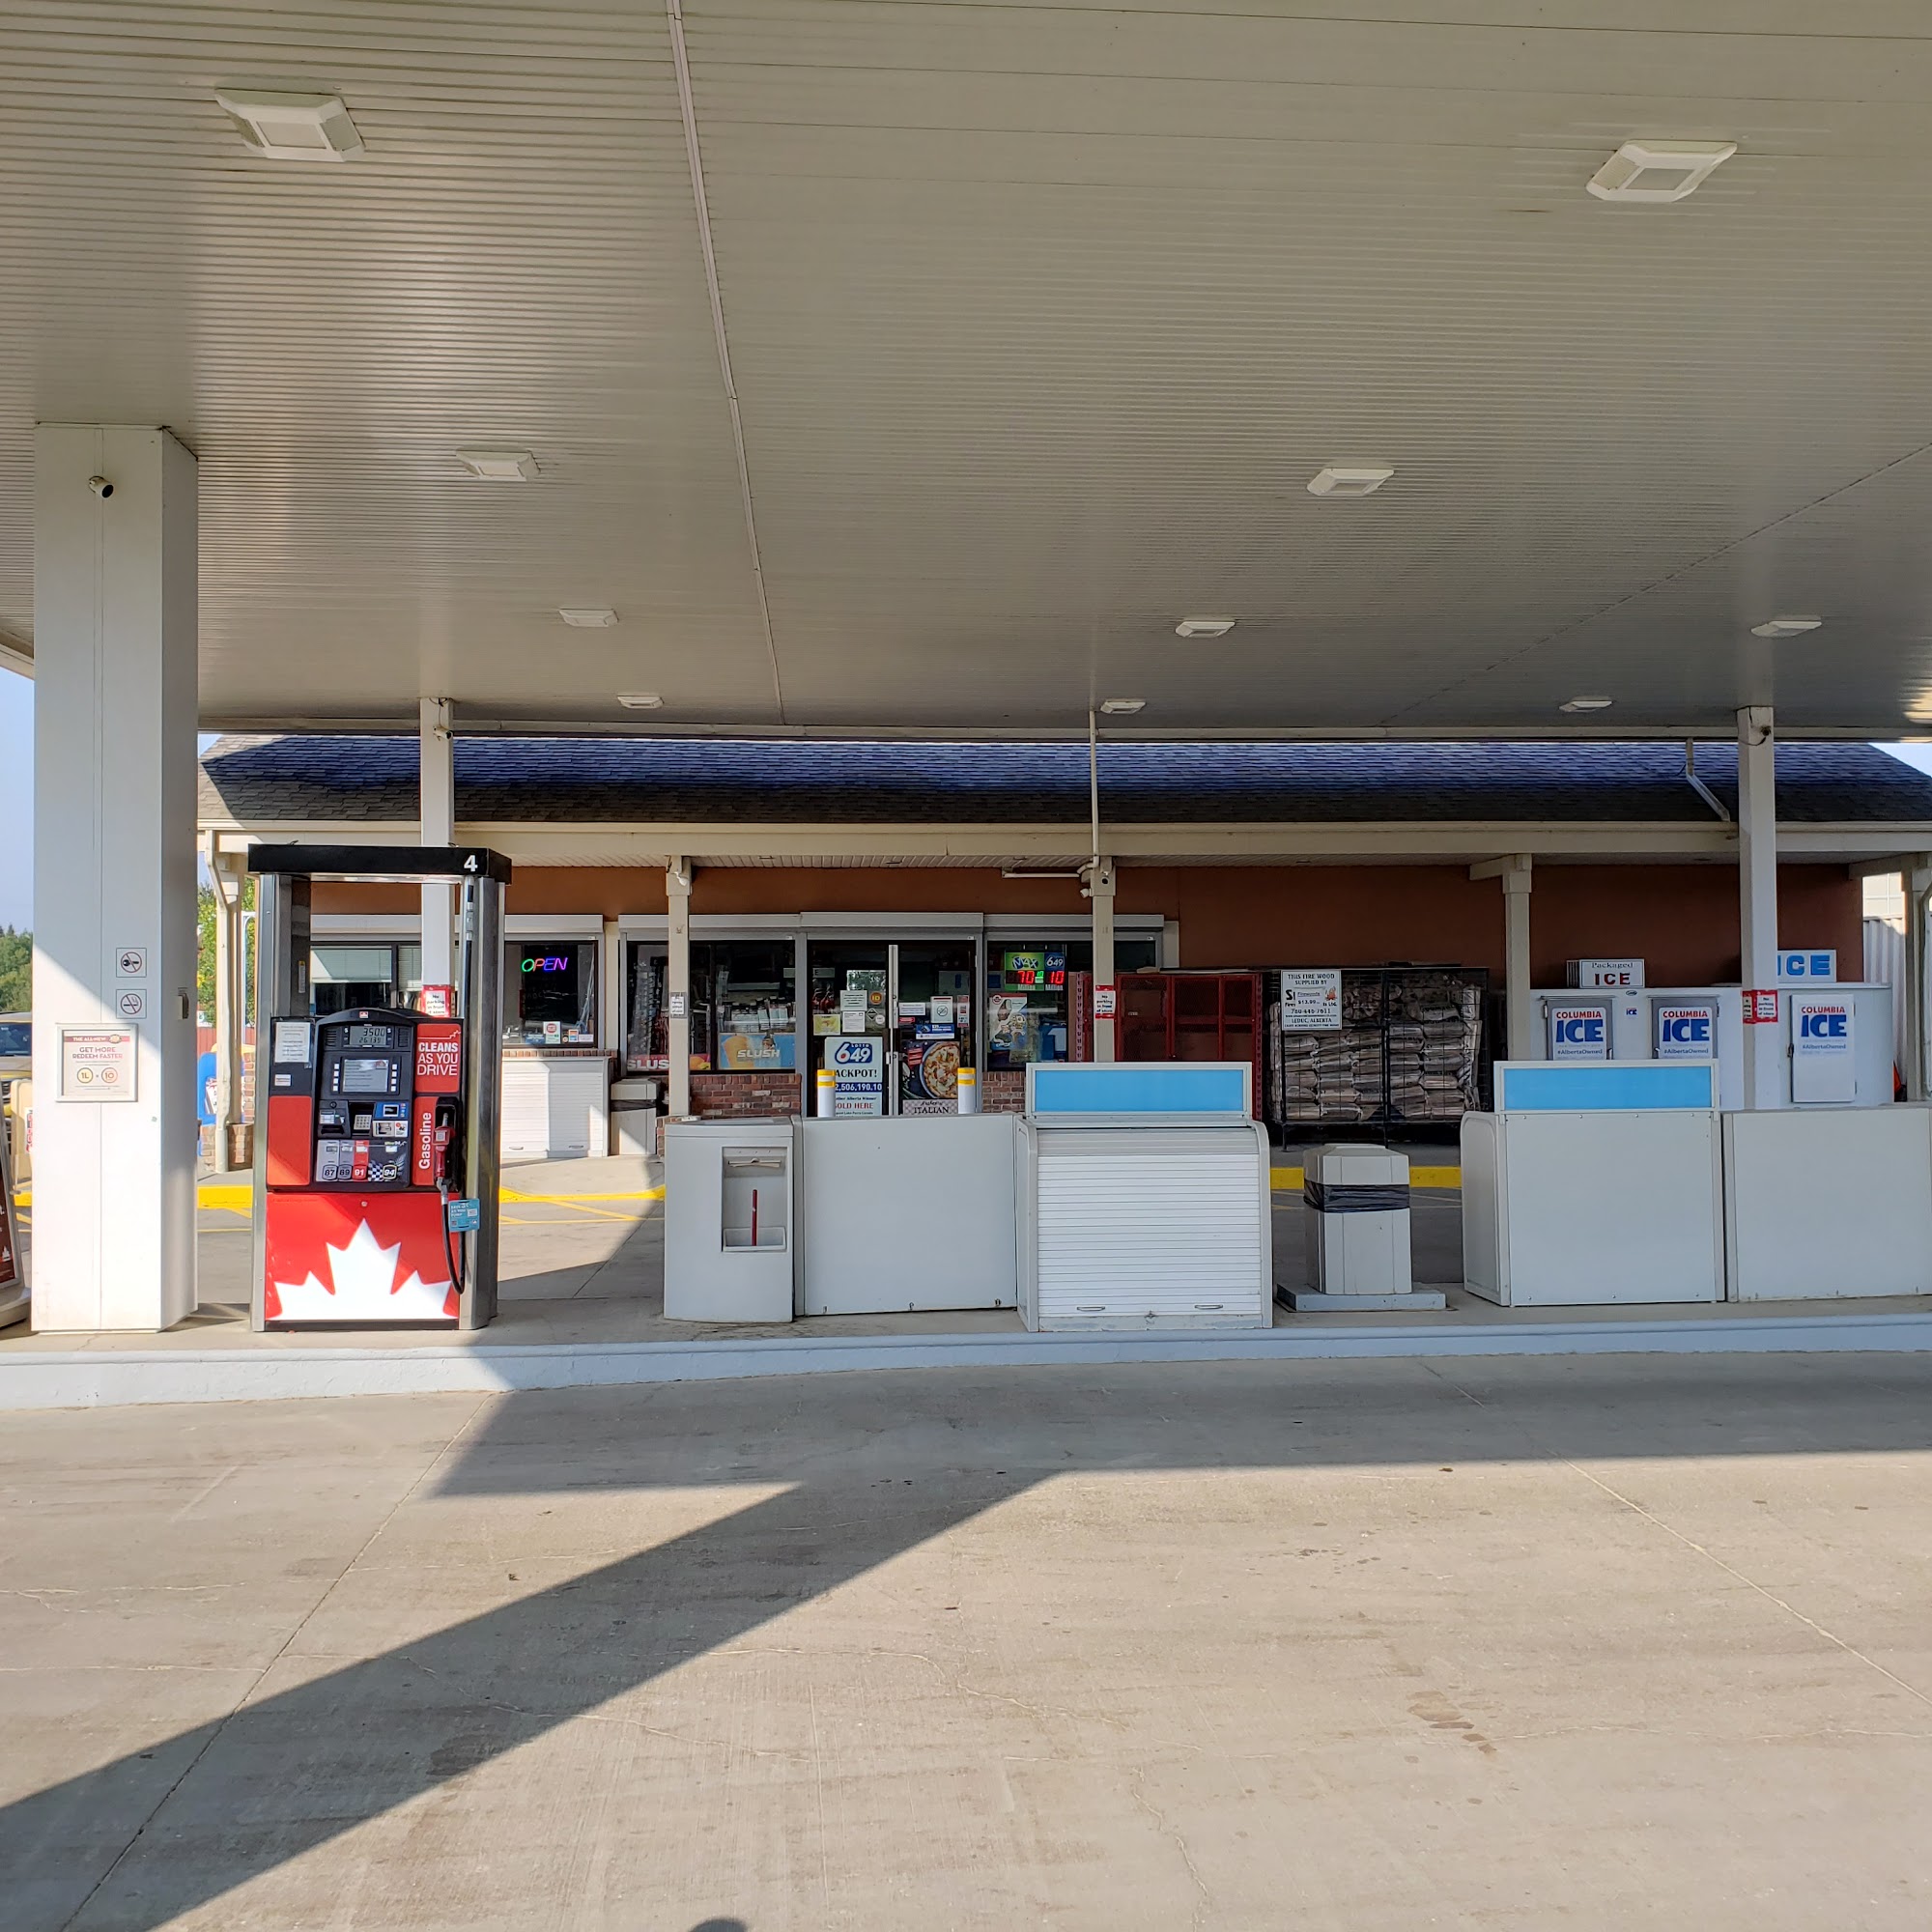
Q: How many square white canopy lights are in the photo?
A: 10